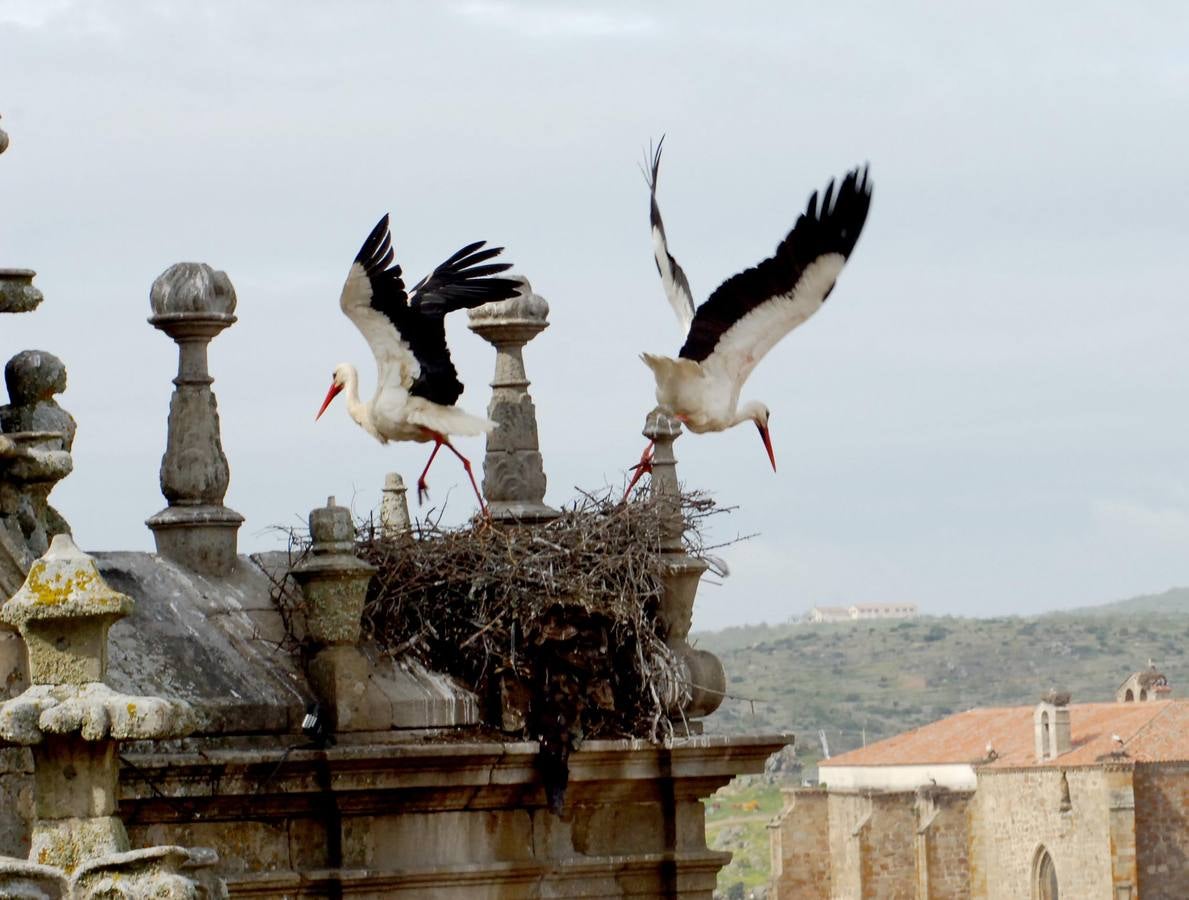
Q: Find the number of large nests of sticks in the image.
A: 1